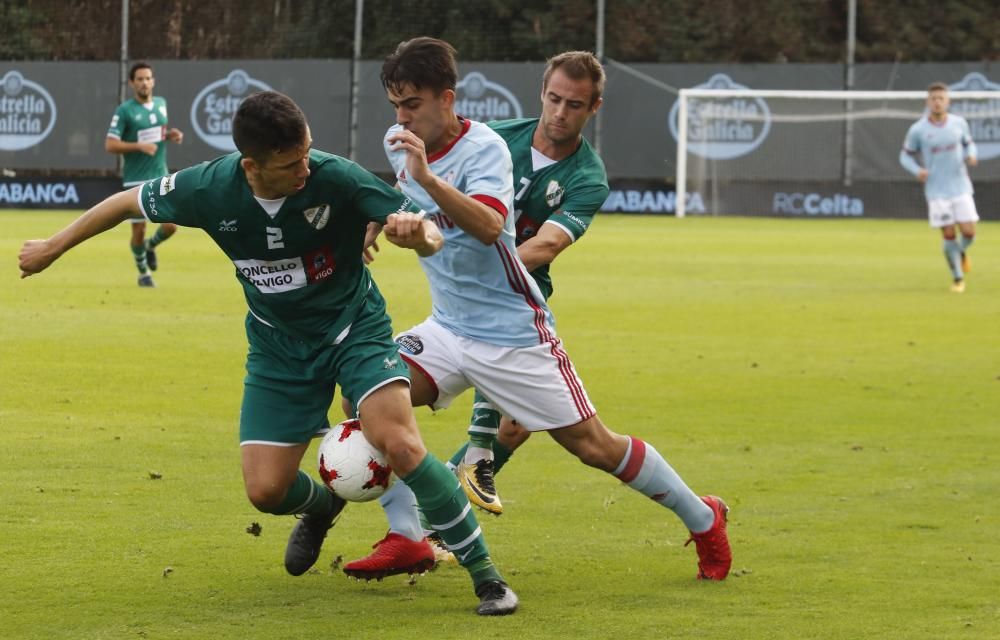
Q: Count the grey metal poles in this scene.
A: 4